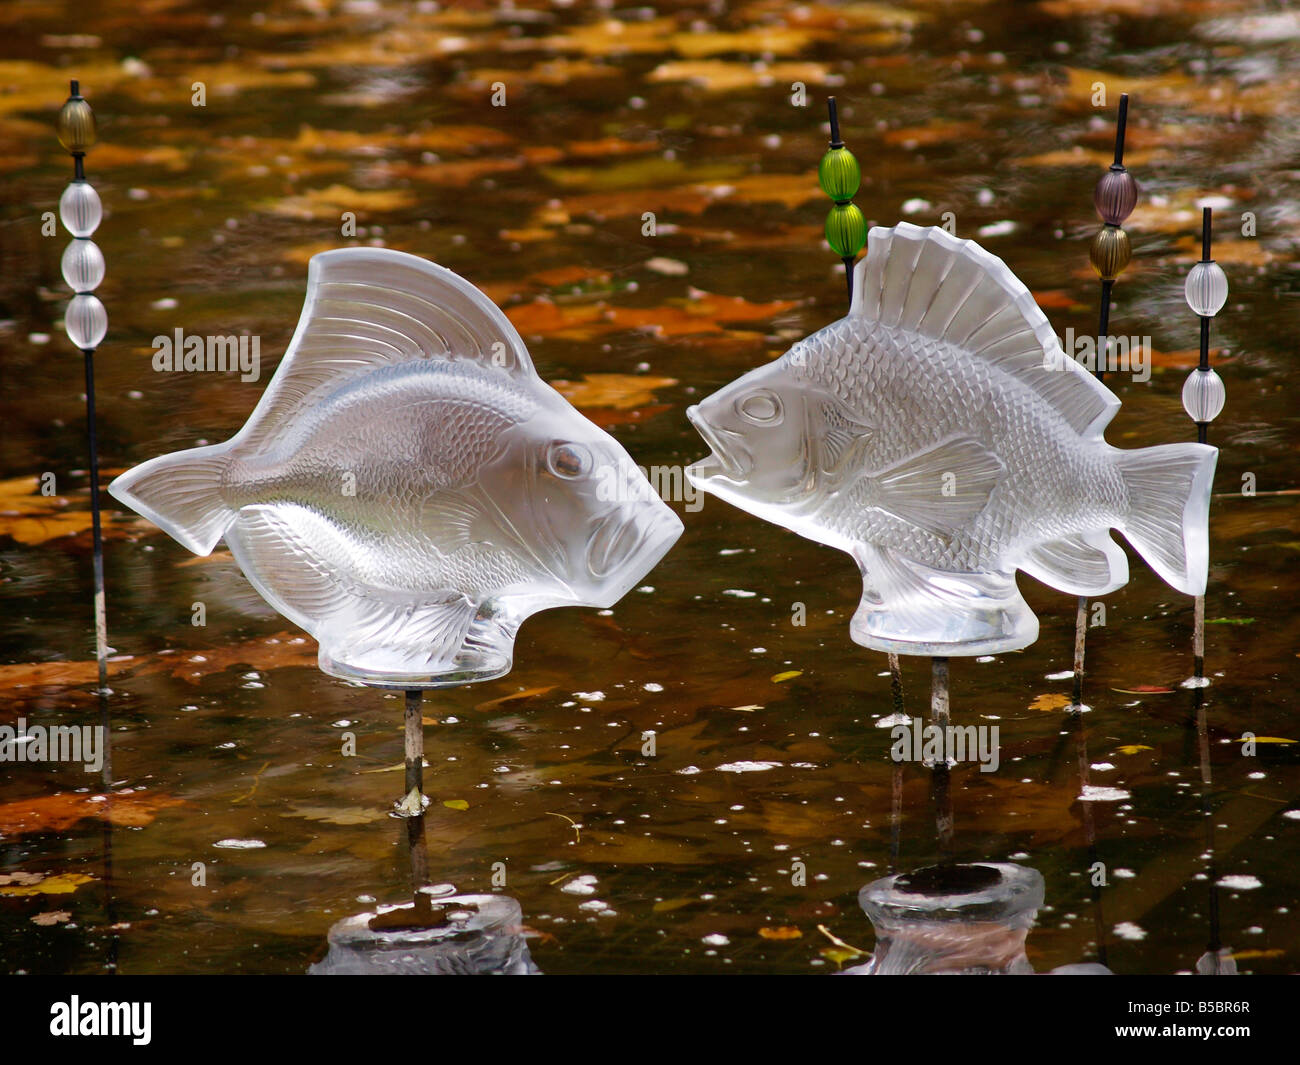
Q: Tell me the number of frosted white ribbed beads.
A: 5